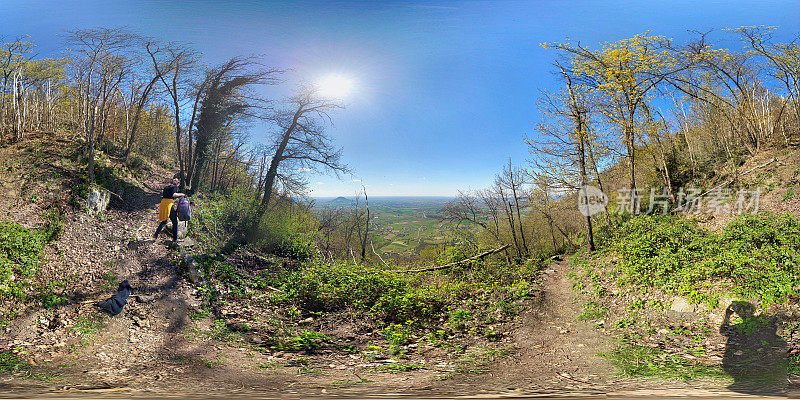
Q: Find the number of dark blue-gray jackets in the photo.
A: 1